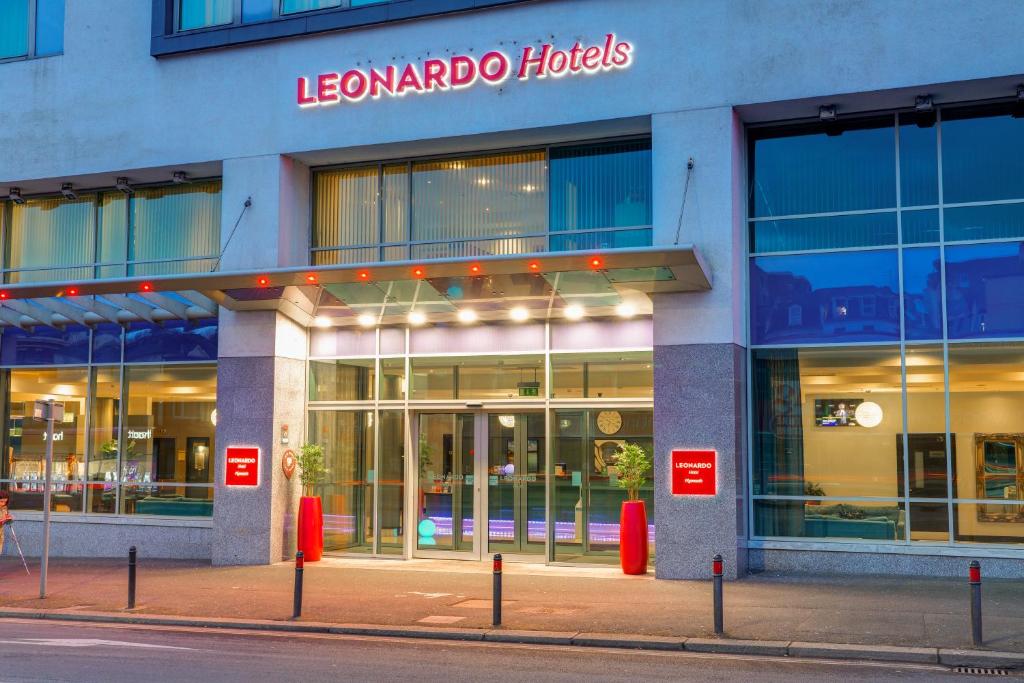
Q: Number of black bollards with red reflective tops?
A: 4